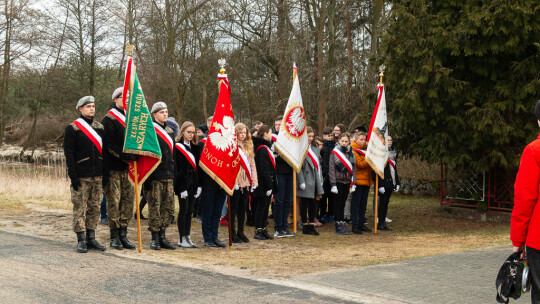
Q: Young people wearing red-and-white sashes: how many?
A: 12